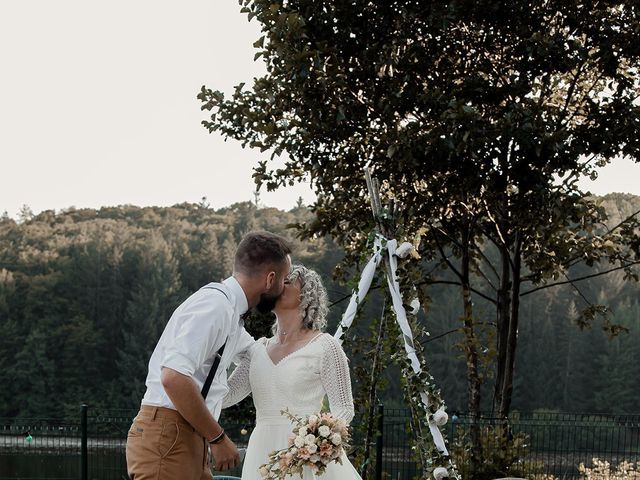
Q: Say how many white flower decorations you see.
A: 4